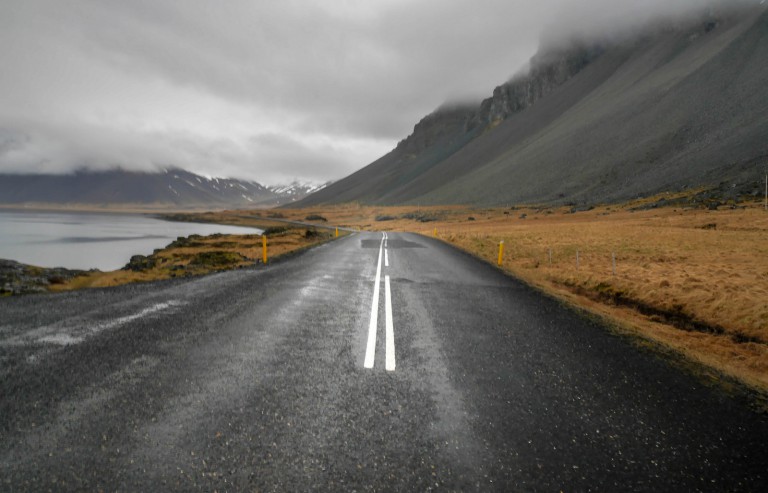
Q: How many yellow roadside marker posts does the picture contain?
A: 4